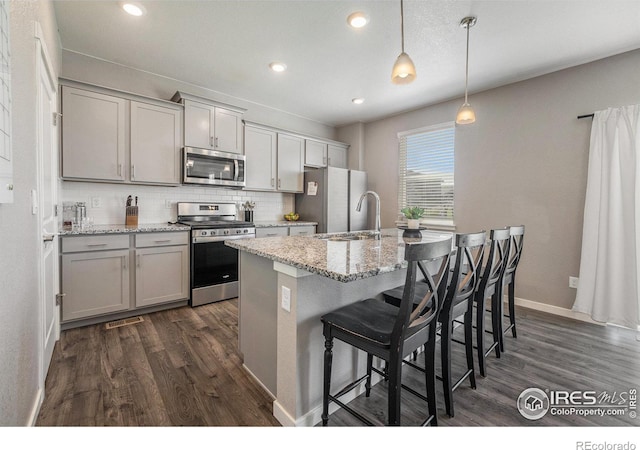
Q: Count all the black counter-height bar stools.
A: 4